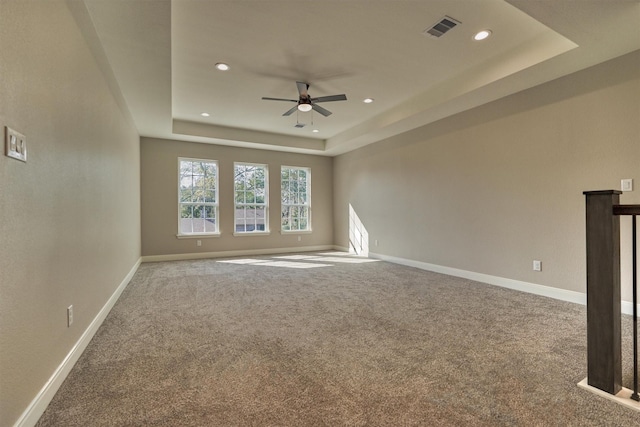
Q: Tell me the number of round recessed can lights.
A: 5